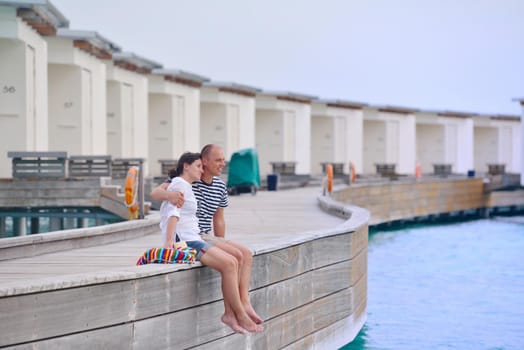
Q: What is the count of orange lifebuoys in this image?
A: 4